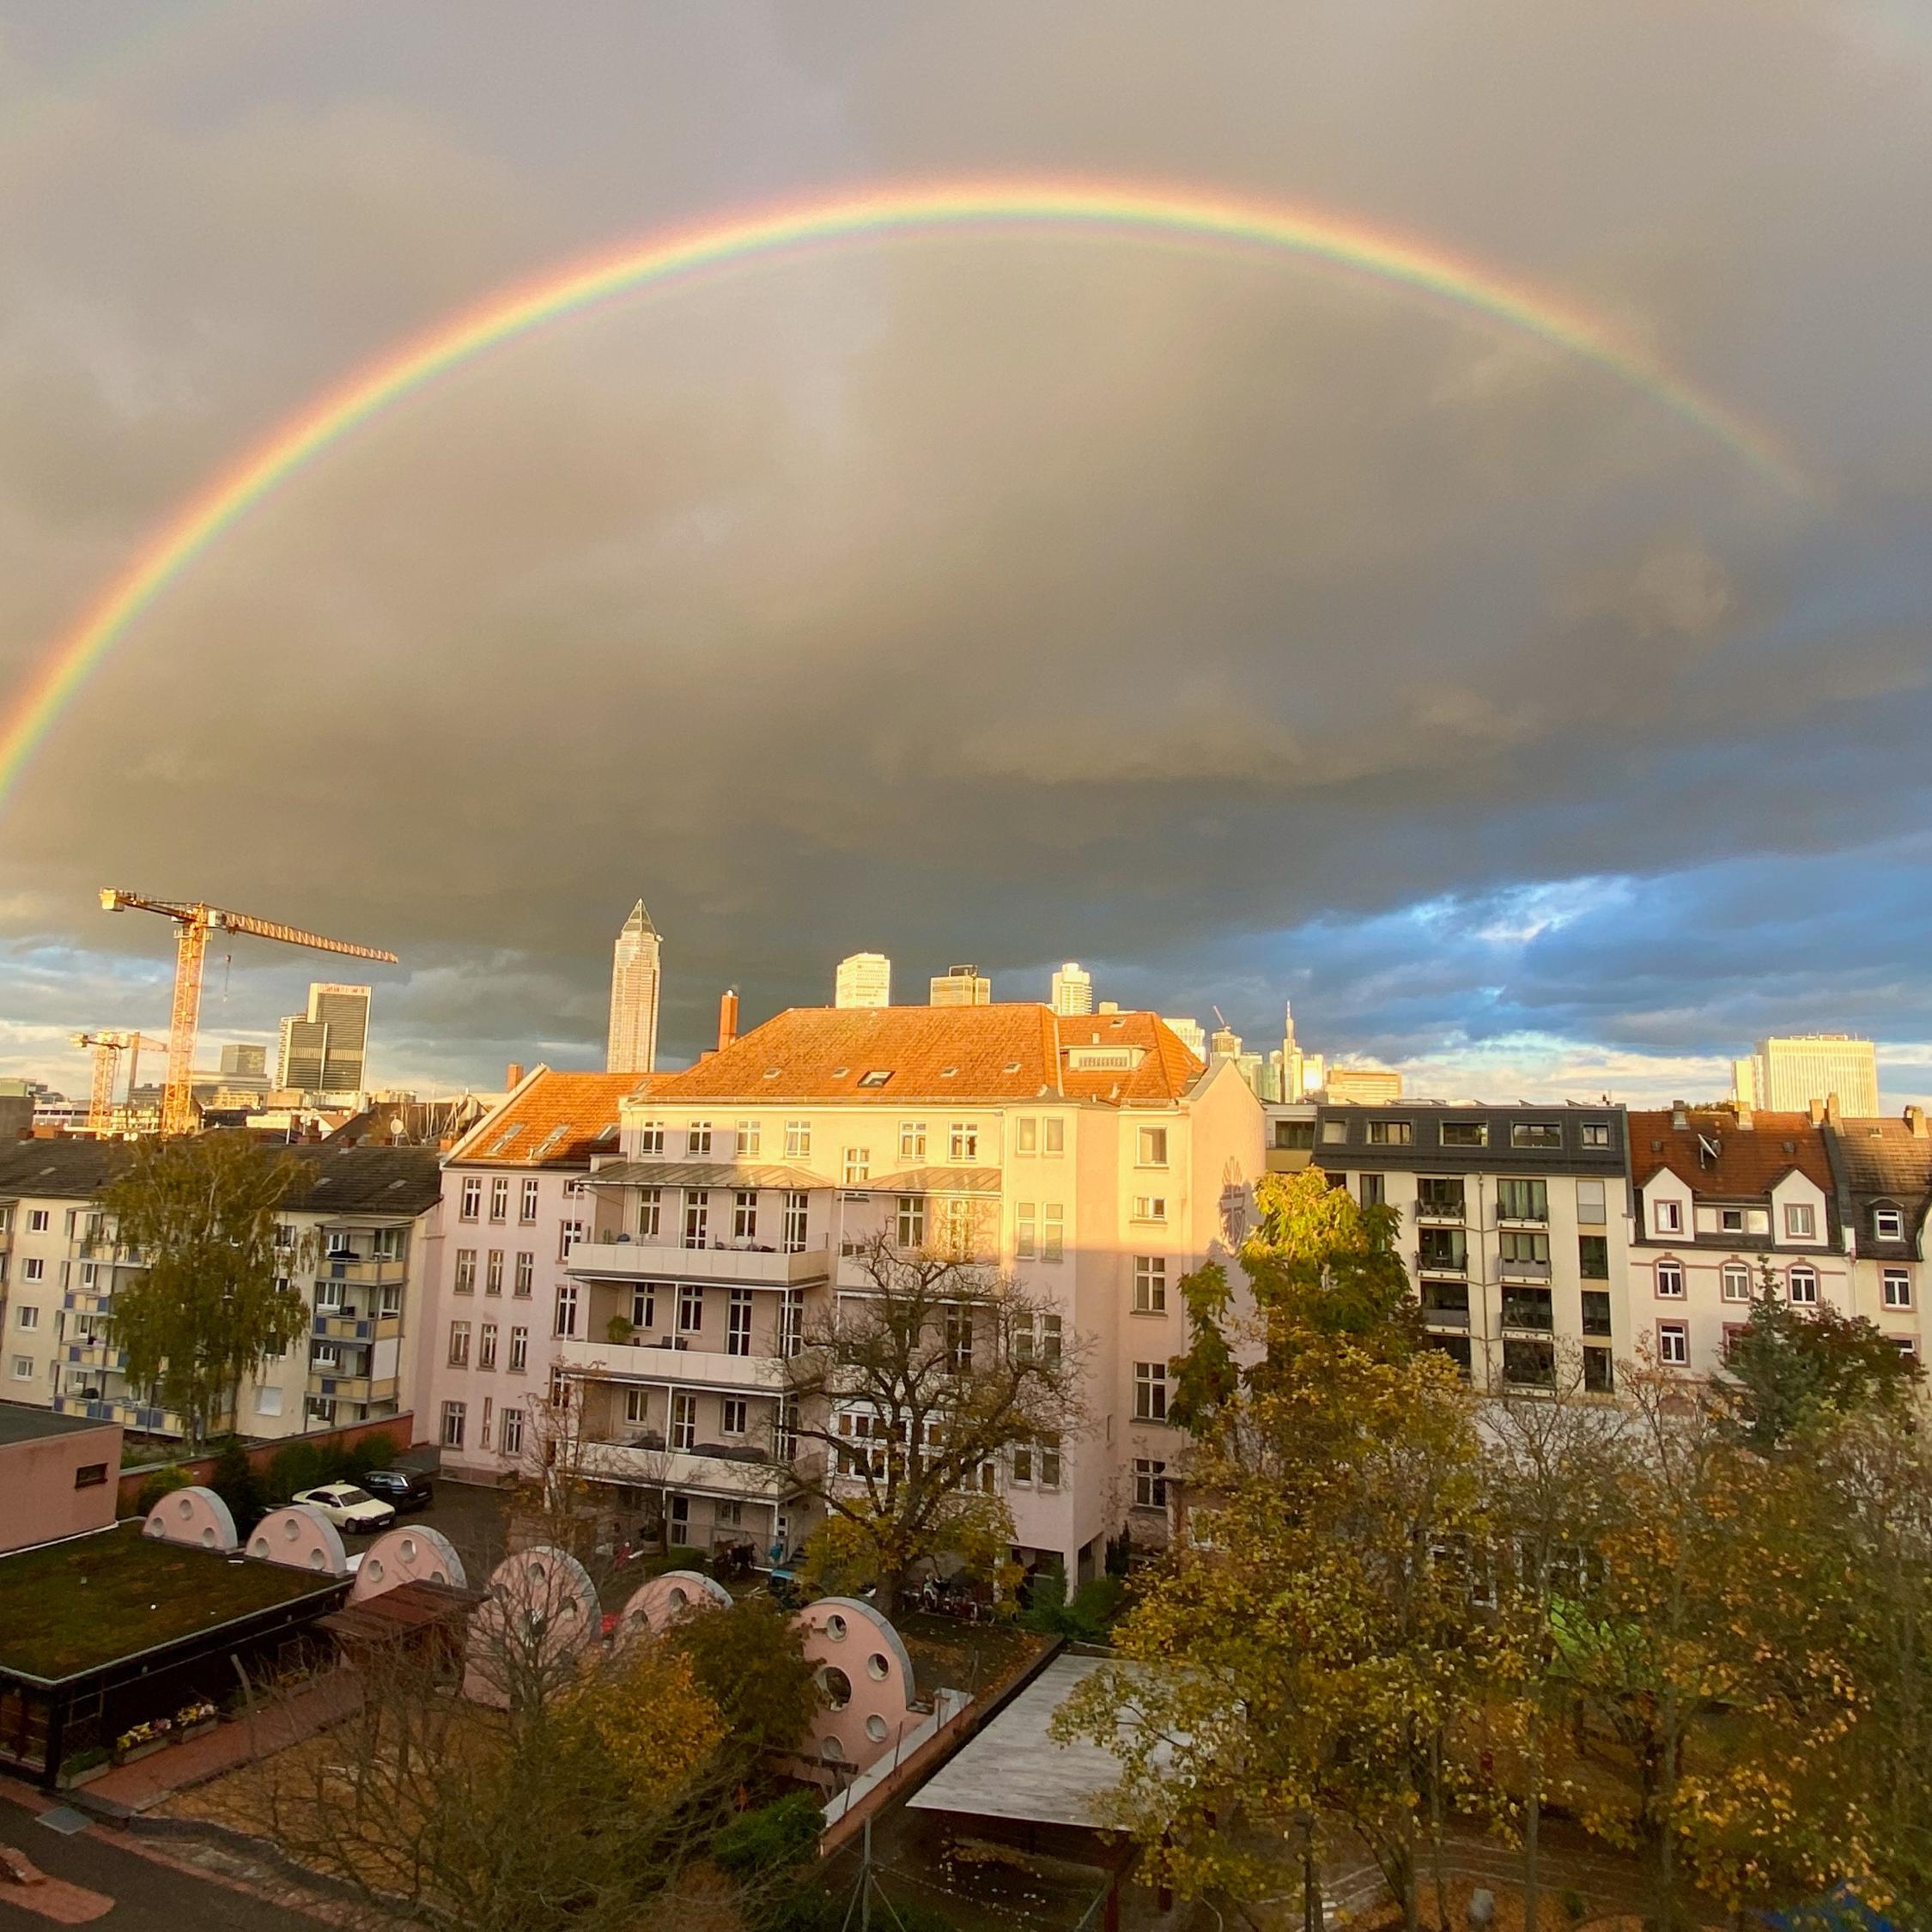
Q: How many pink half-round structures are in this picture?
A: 6